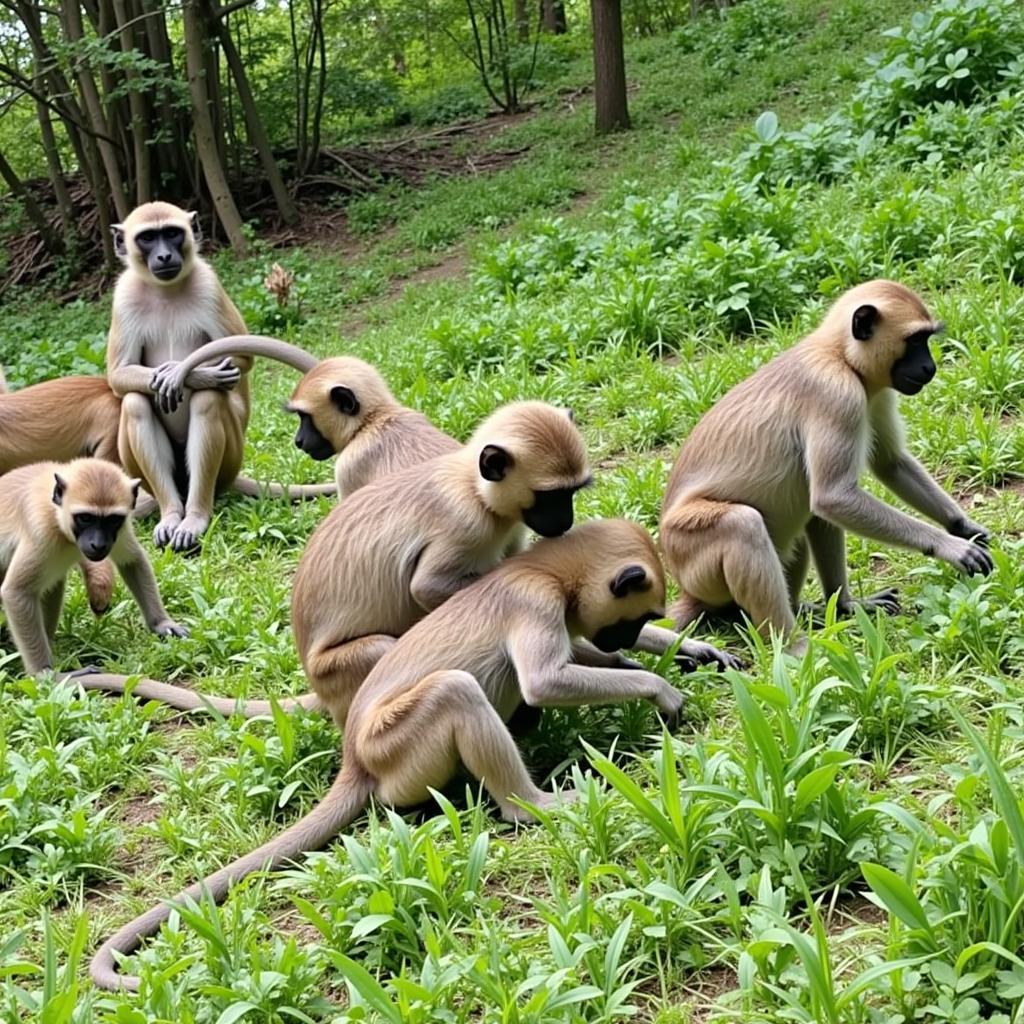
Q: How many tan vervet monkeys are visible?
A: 7